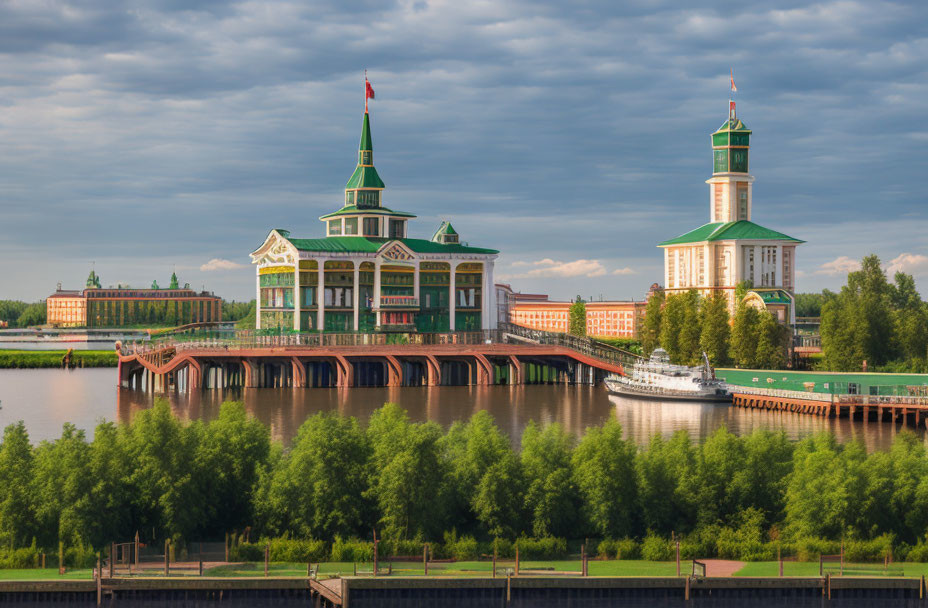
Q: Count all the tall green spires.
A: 2